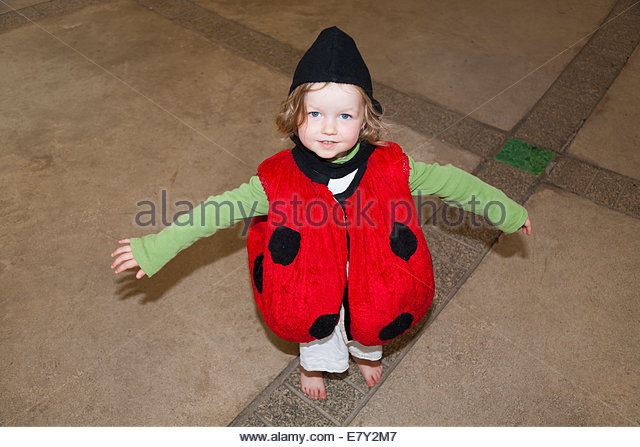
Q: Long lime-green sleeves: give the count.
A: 2